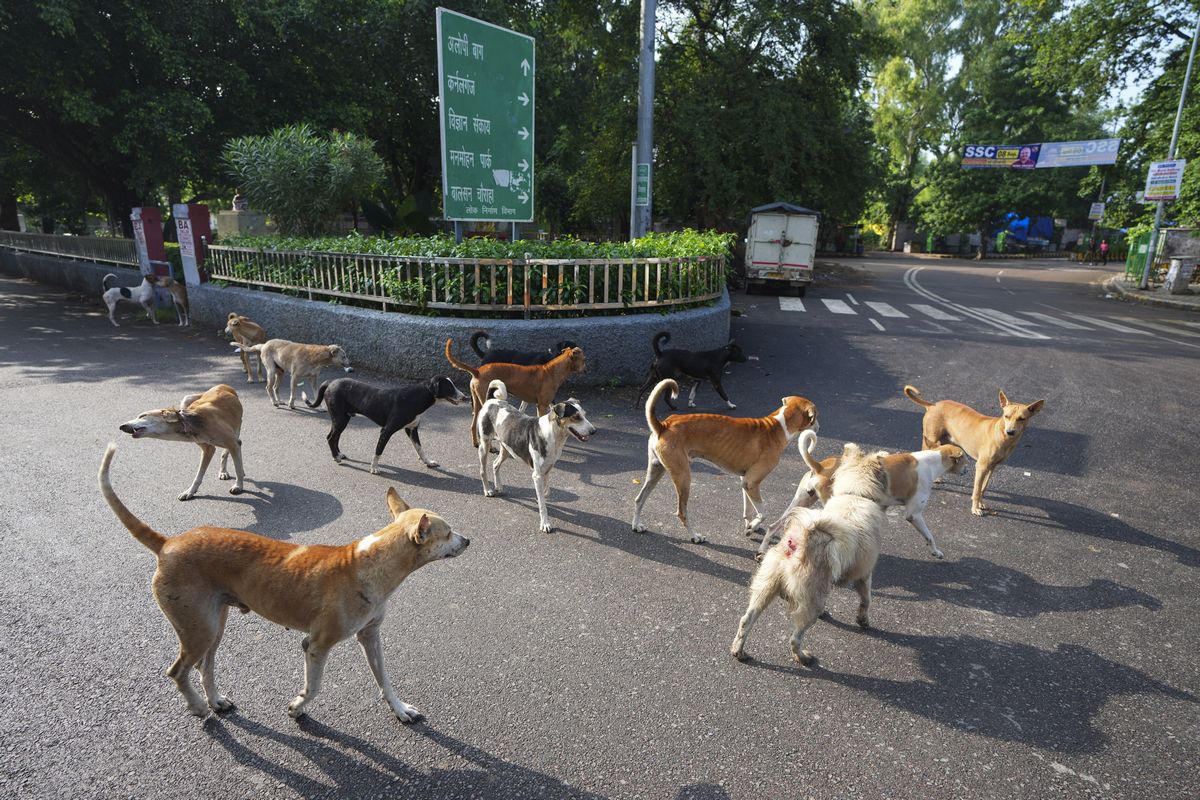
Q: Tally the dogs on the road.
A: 15